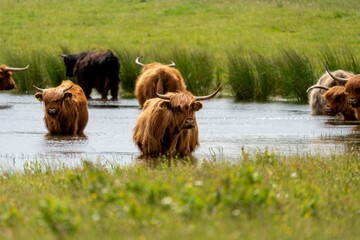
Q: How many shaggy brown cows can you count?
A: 6